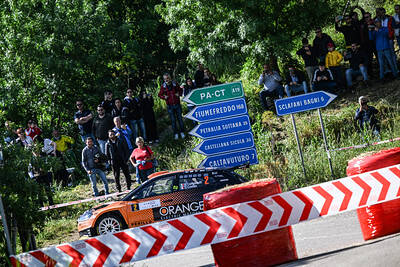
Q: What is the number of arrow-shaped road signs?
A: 6